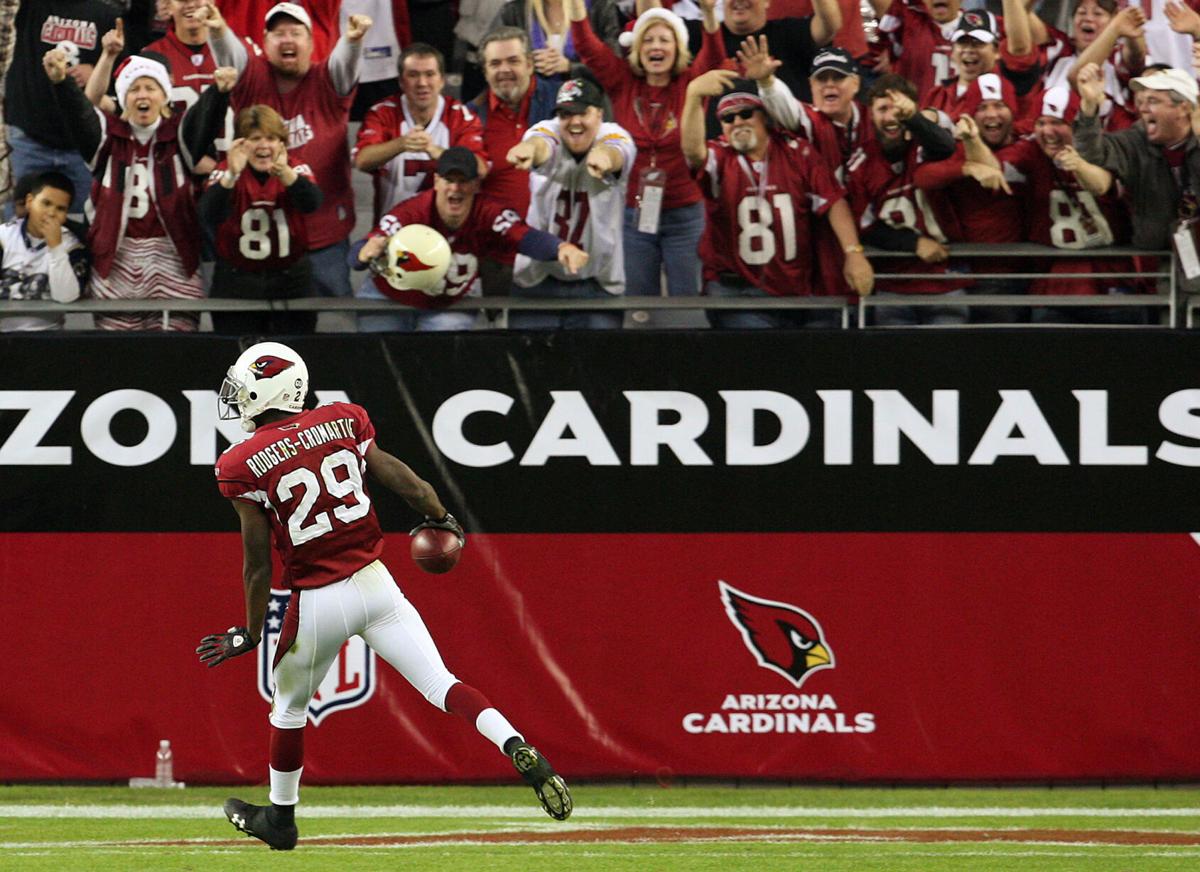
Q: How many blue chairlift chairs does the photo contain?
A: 0